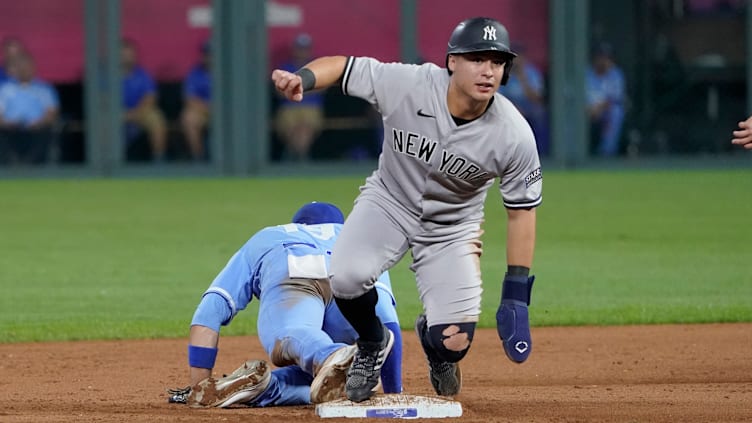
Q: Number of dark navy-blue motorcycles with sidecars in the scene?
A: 0